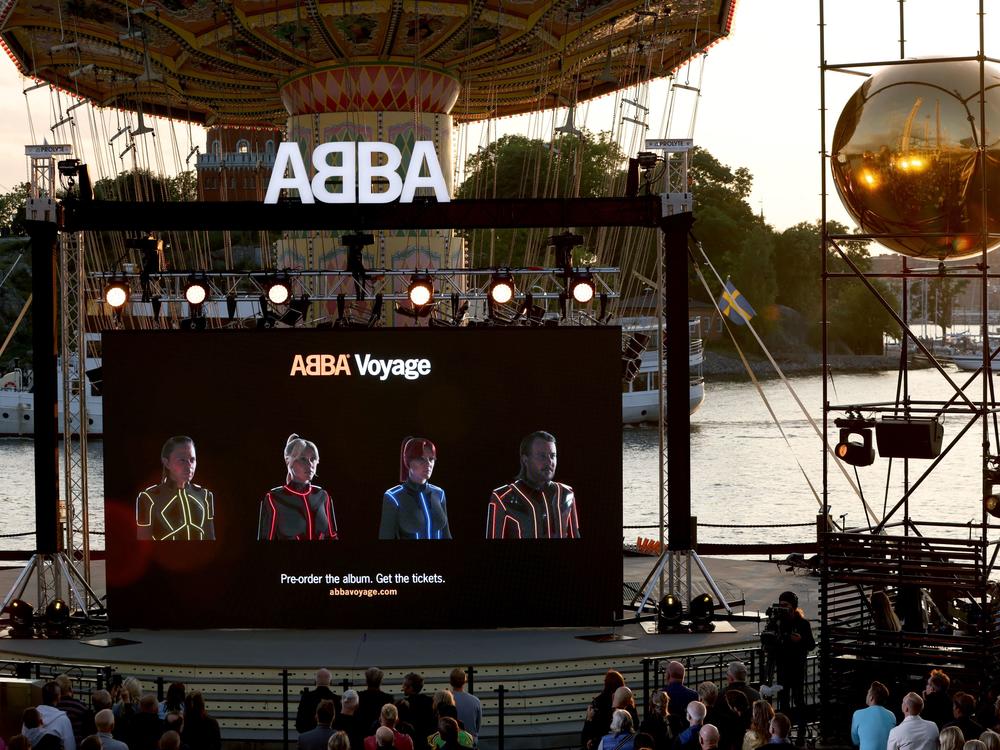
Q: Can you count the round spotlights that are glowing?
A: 6